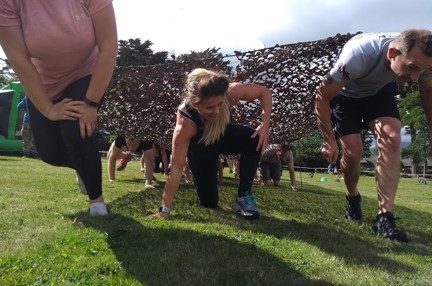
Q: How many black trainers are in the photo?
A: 2